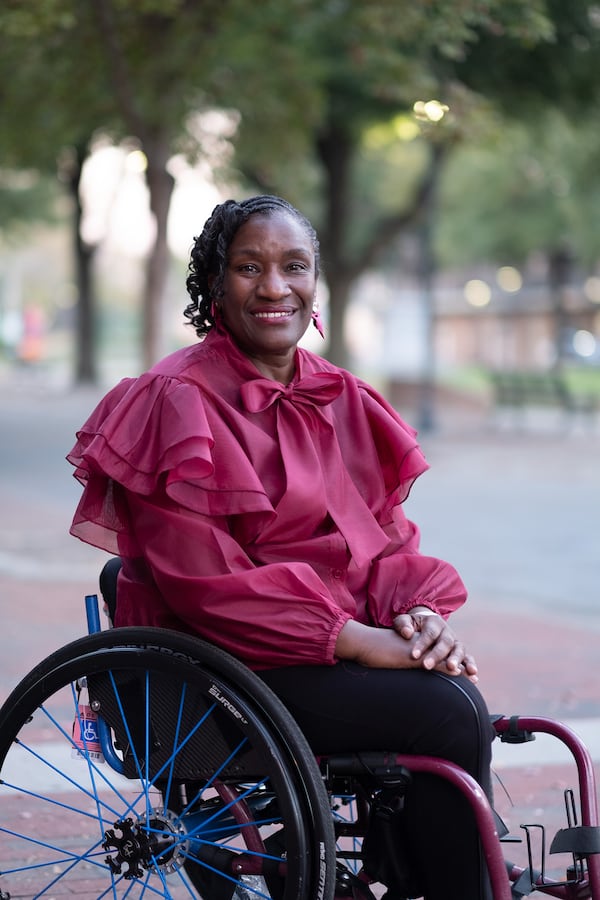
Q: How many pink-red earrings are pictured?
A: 2